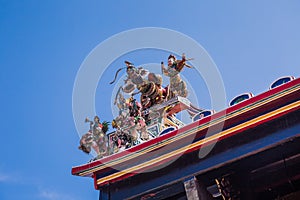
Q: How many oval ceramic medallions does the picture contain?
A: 4